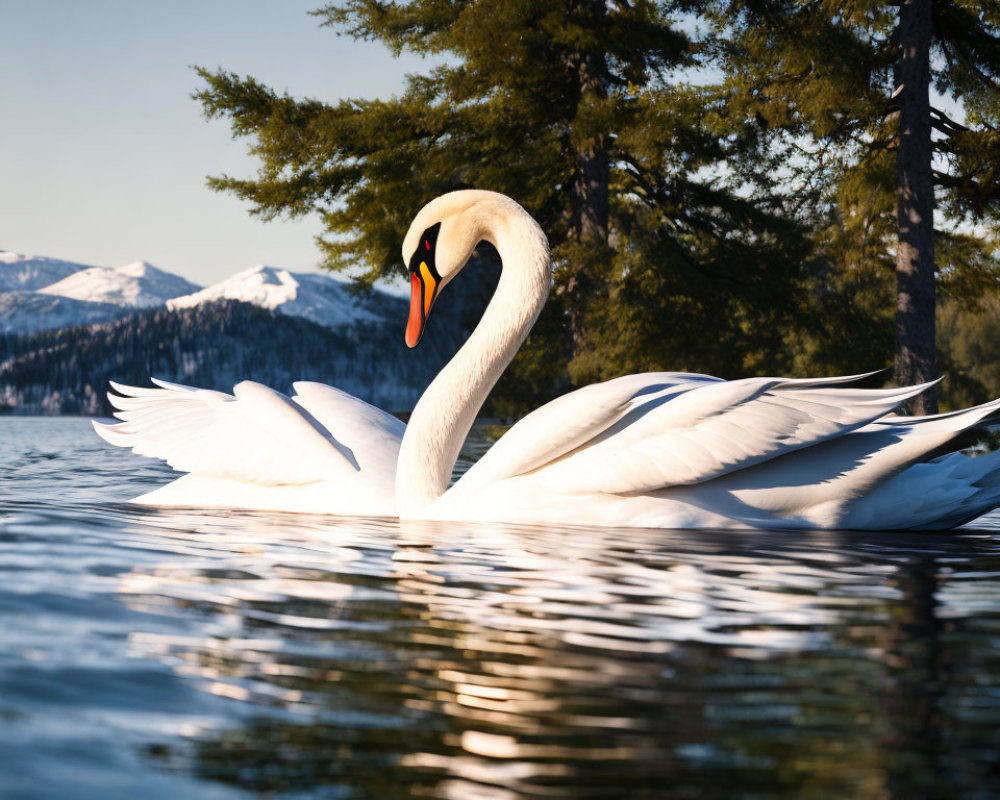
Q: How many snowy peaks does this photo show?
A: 3